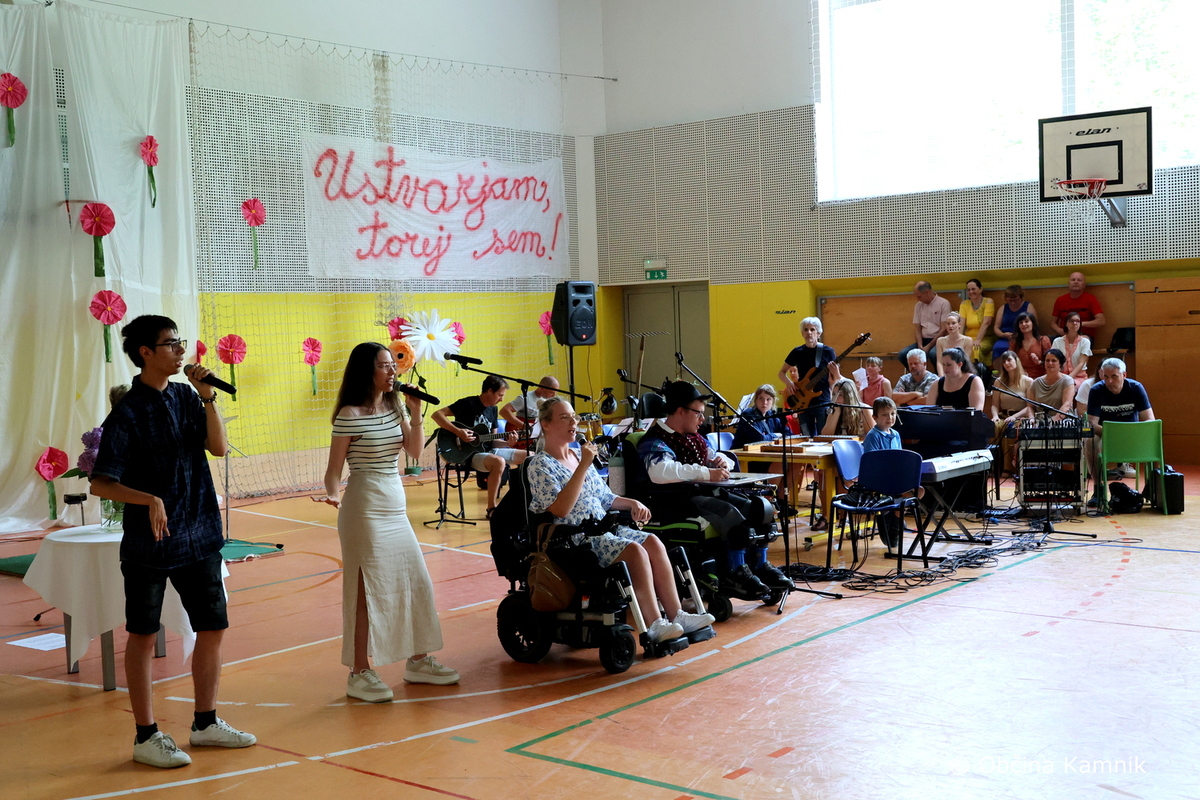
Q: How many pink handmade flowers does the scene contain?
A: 12